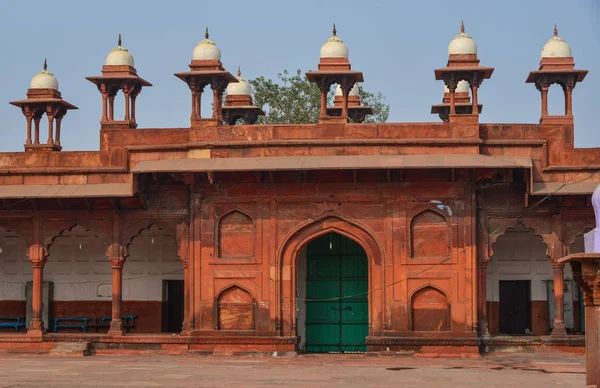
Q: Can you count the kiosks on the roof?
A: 9